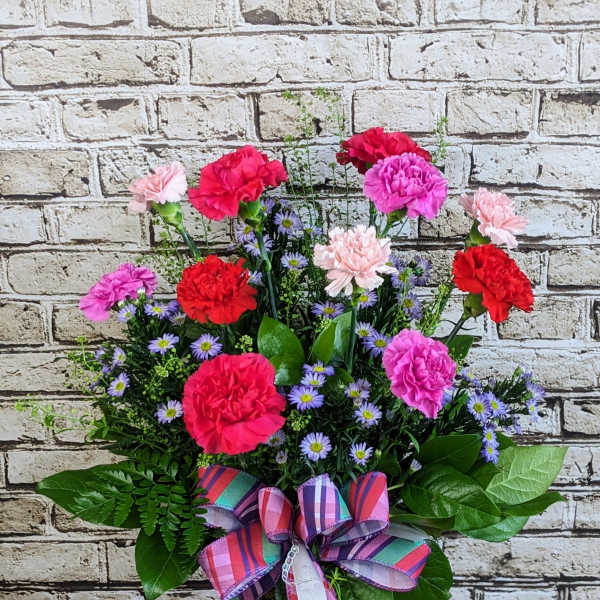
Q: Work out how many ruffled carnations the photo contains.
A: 11